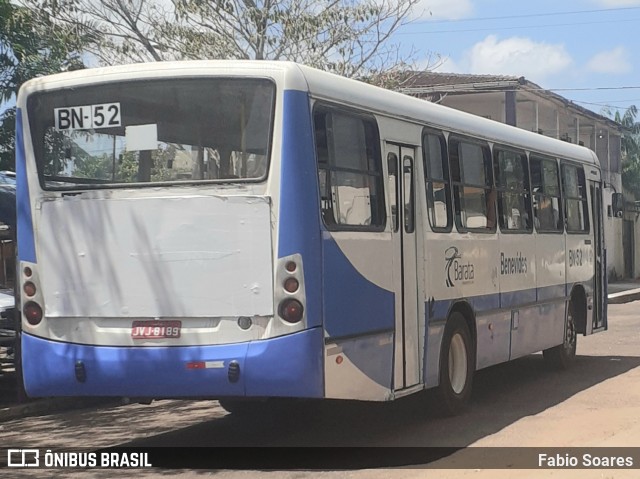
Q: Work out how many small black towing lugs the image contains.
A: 2